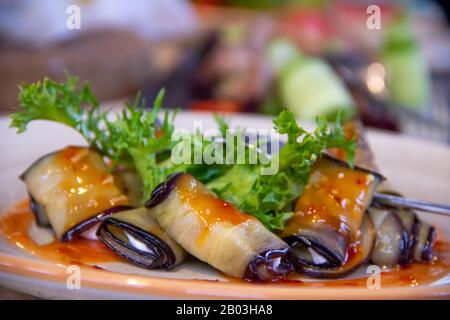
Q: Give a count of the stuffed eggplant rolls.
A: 5